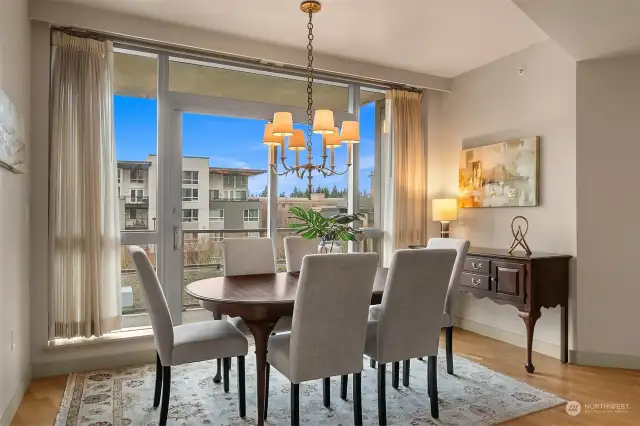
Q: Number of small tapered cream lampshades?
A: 6